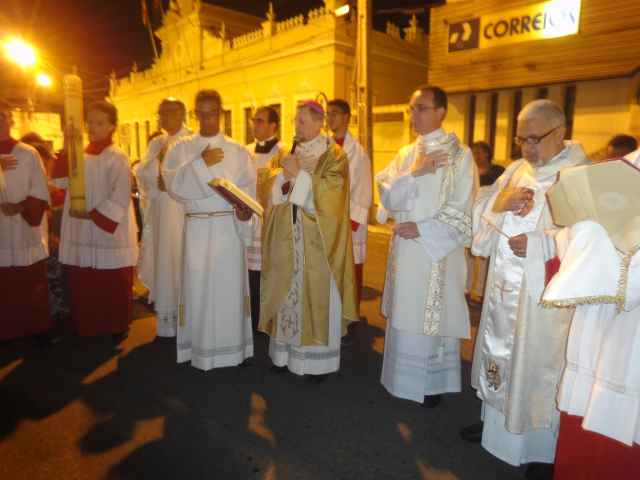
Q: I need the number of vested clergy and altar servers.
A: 10